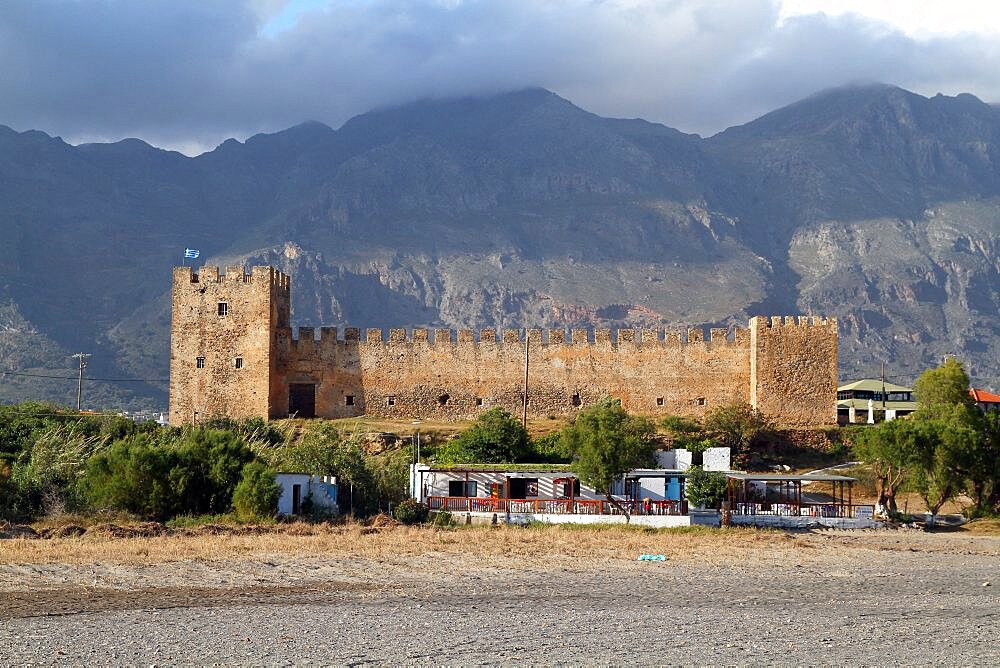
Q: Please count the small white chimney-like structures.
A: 2